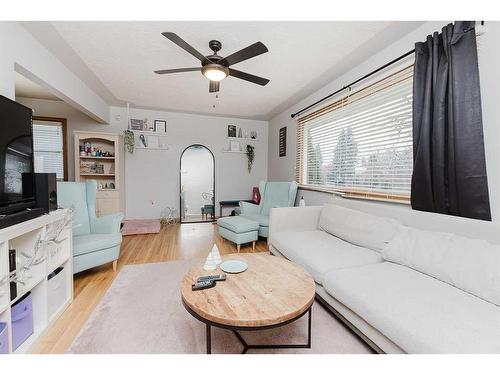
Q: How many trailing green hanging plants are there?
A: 2